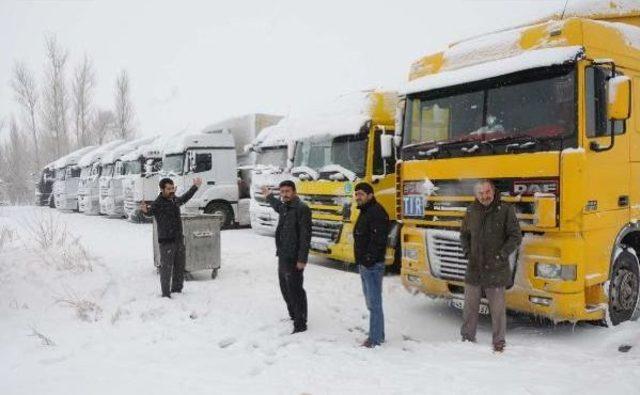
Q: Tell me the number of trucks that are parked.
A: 9